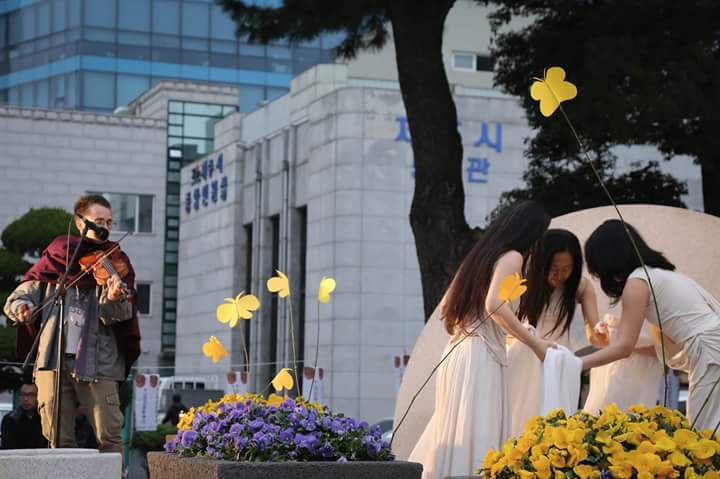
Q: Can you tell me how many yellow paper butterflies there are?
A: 7